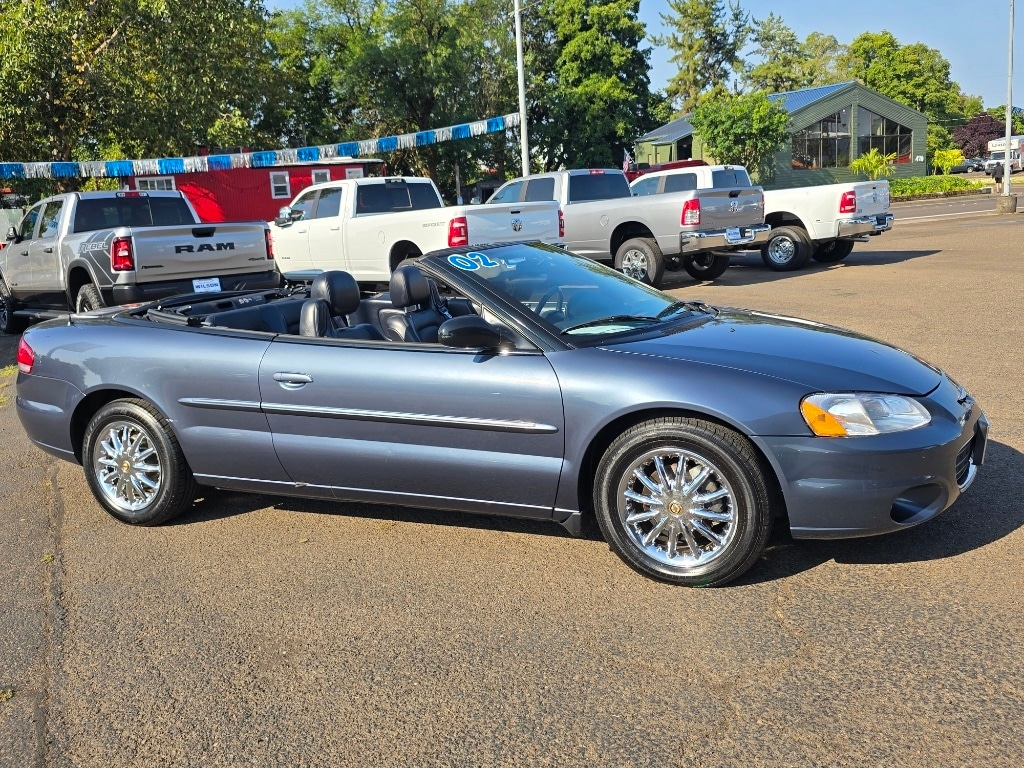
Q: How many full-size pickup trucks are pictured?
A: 4